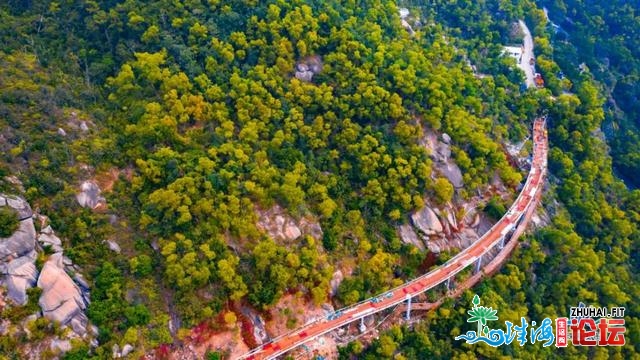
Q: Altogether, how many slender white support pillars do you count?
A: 5